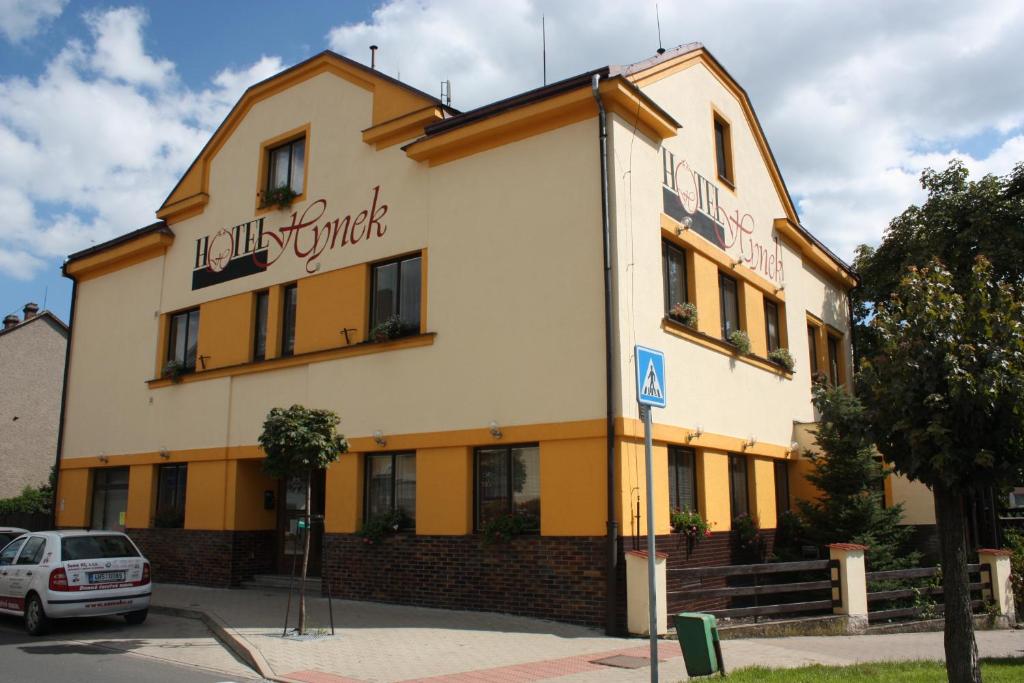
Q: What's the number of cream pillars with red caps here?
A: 3